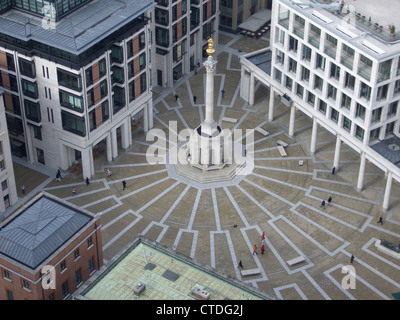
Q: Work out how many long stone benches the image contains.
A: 6